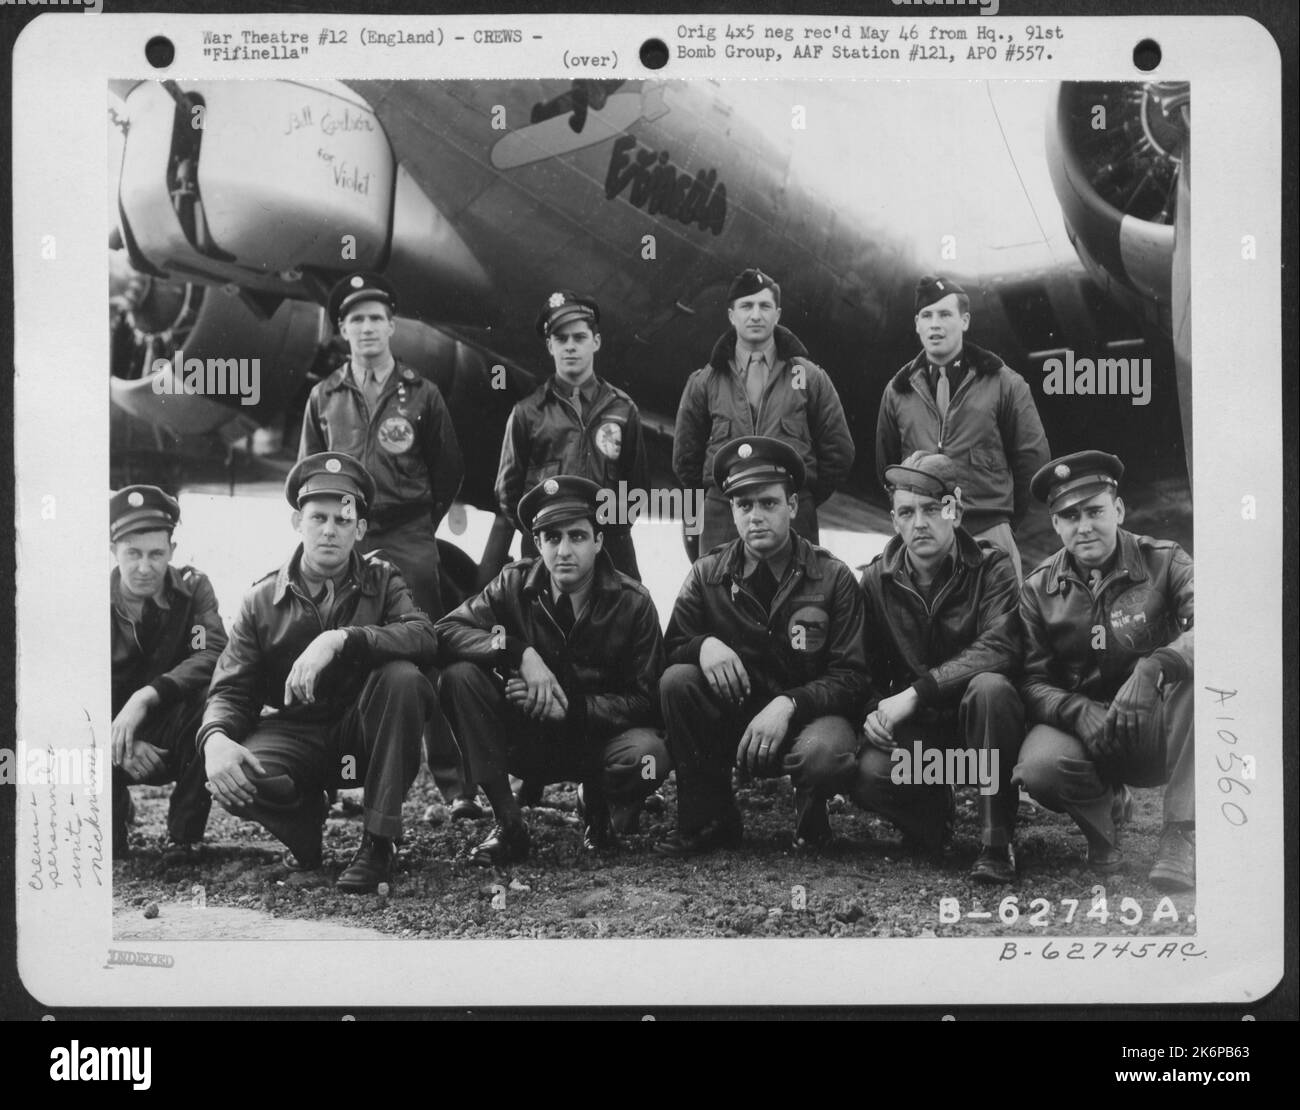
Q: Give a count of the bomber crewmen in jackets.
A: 10